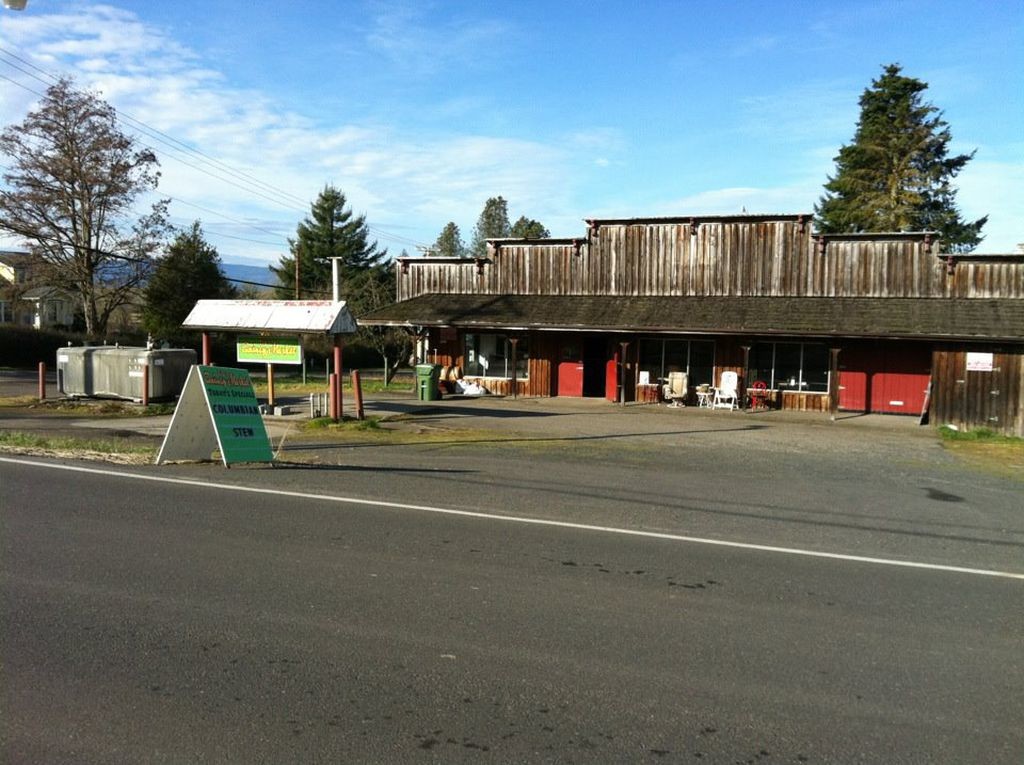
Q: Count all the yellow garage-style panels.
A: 0